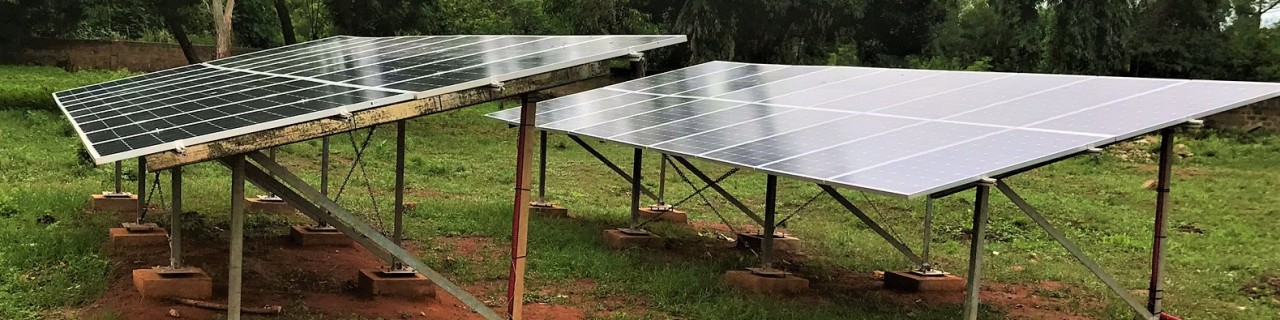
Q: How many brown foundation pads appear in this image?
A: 12